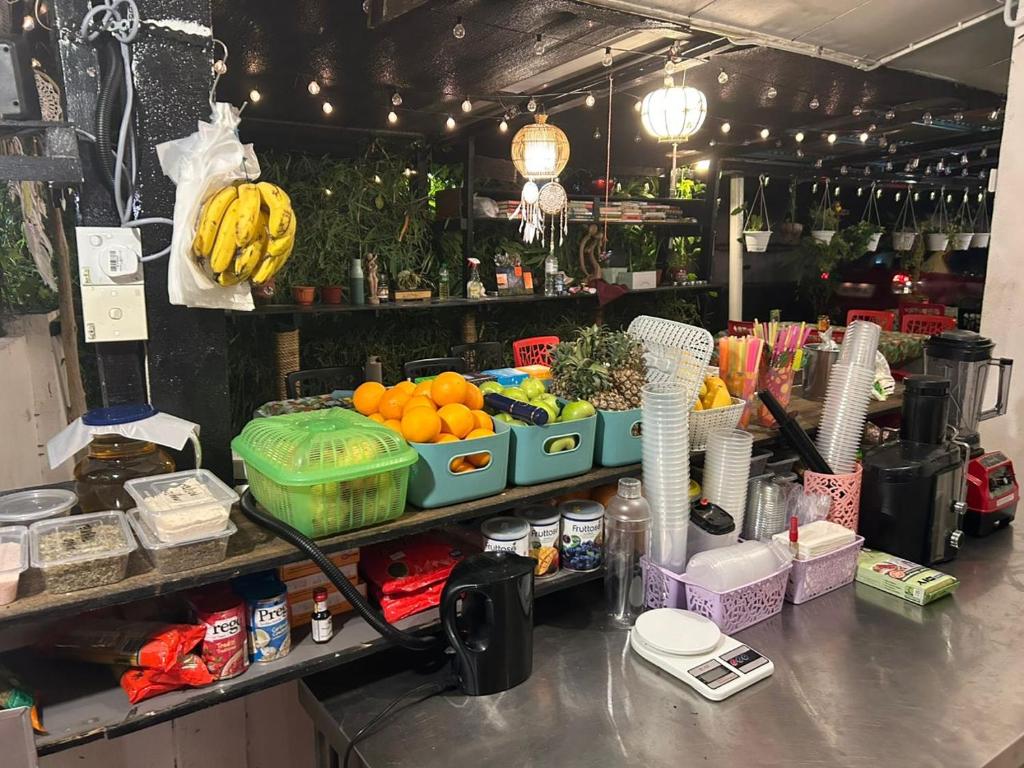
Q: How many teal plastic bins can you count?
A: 3